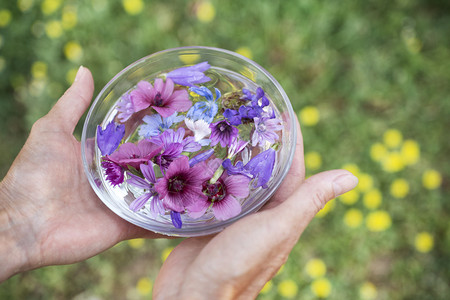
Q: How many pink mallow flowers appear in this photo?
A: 4